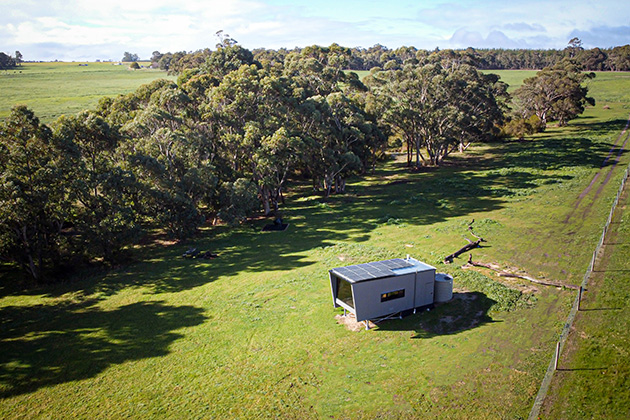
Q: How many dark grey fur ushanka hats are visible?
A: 0